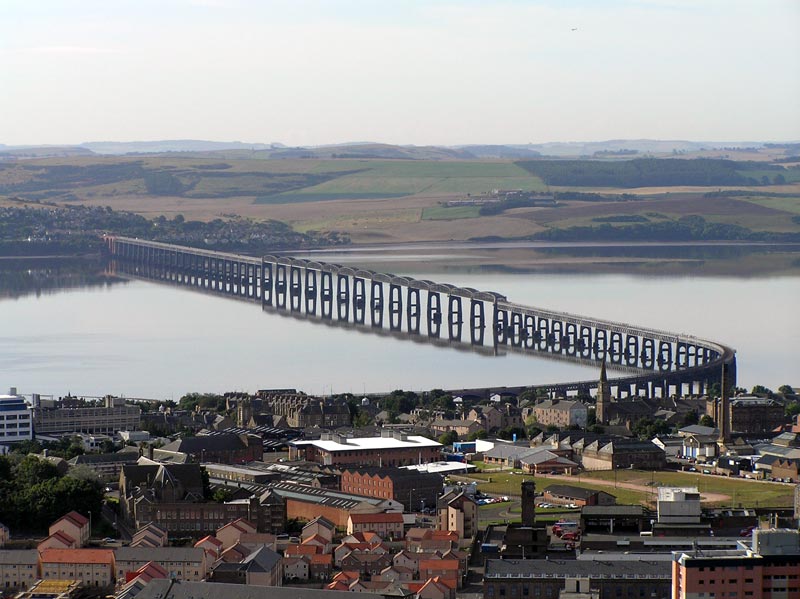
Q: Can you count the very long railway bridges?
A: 1